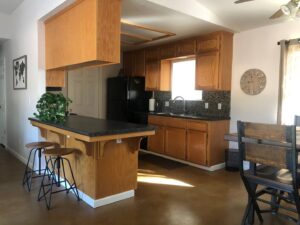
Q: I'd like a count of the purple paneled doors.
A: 0